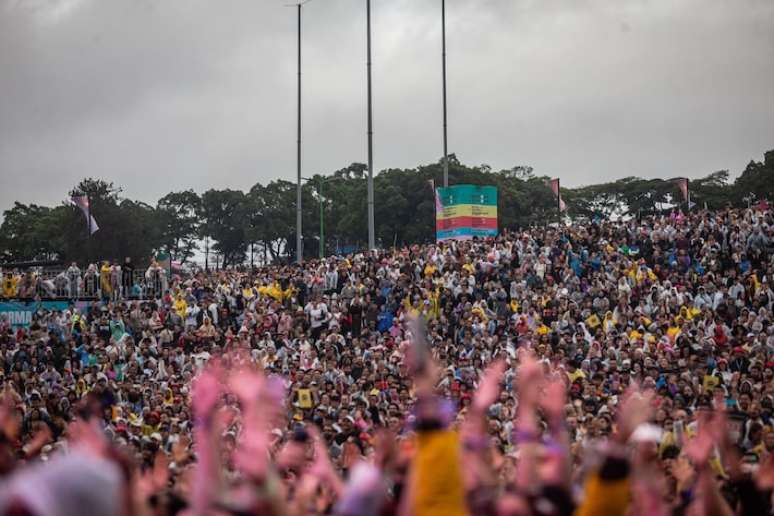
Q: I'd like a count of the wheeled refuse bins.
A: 0